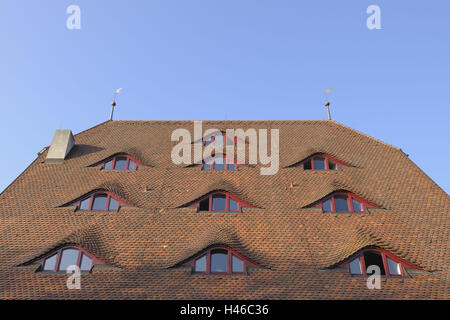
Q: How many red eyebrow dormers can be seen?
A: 10